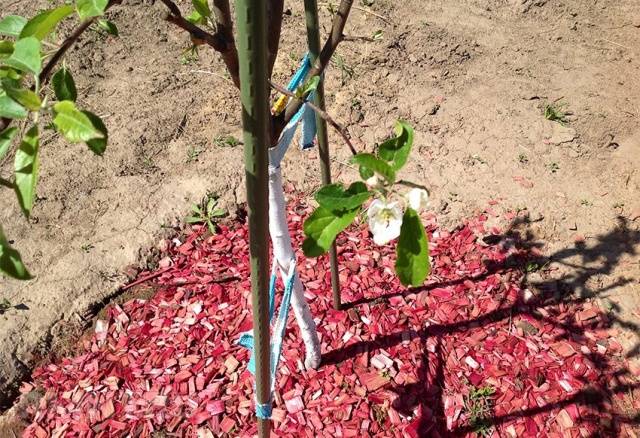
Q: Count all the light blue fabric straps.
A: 2